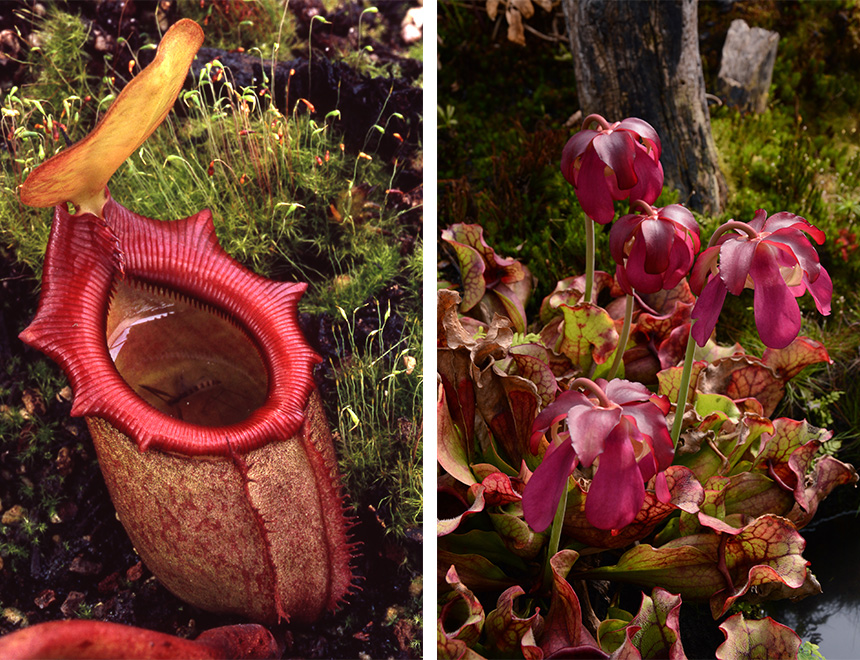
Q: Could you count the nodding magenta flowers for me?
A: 4